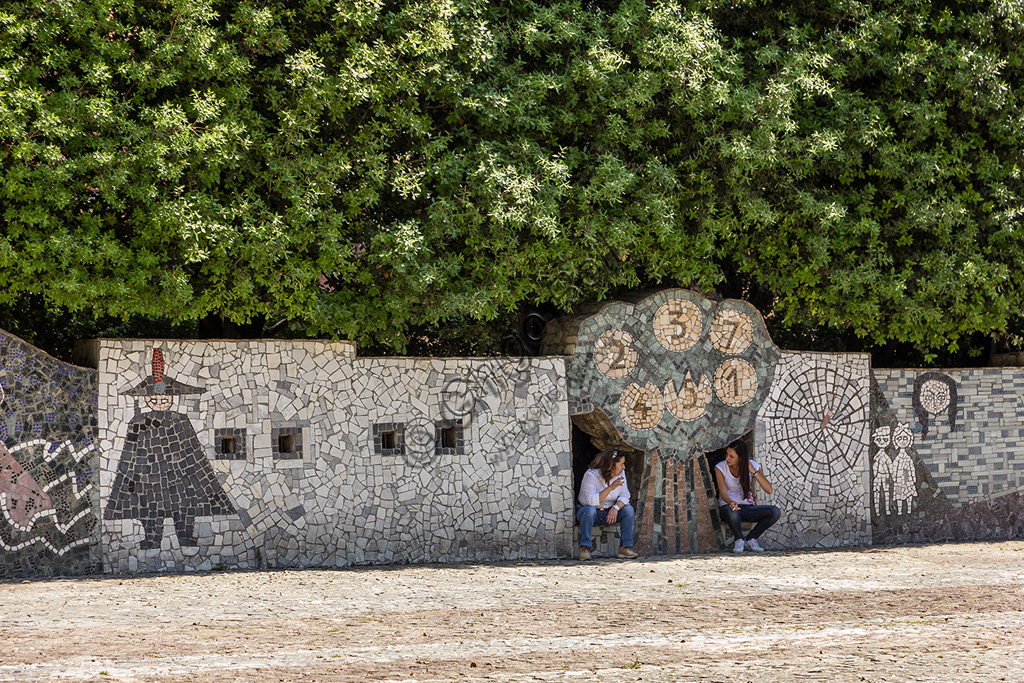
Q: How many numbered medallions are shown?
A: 6